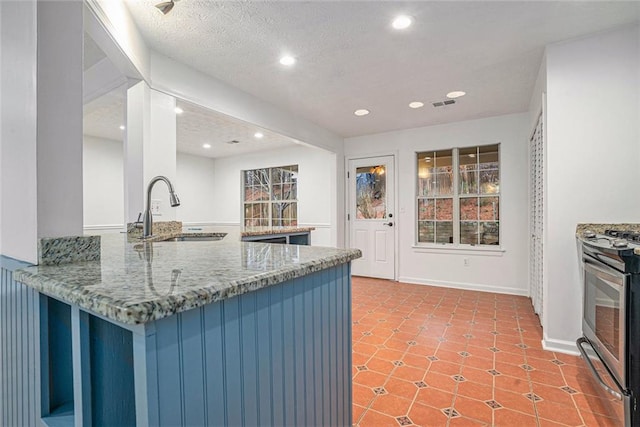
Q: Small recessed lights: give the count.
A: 9